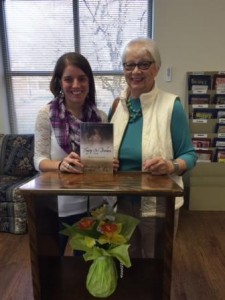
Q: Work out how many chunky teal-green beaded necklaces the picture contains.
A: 1